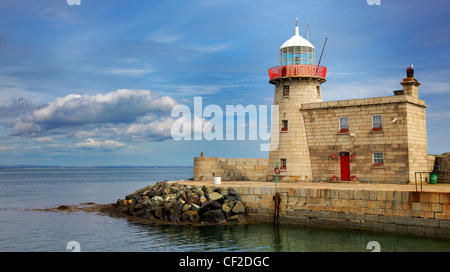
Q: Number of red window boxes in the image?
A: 5